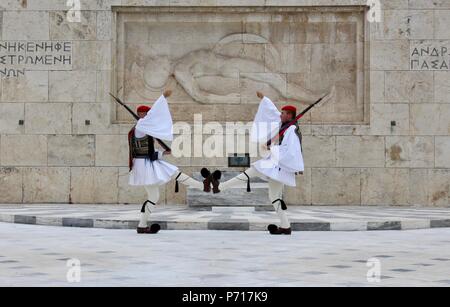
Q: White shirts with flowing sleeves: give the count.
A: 2